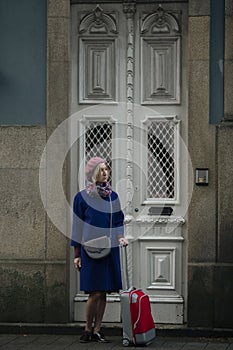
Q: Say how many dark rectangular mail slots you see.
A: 1